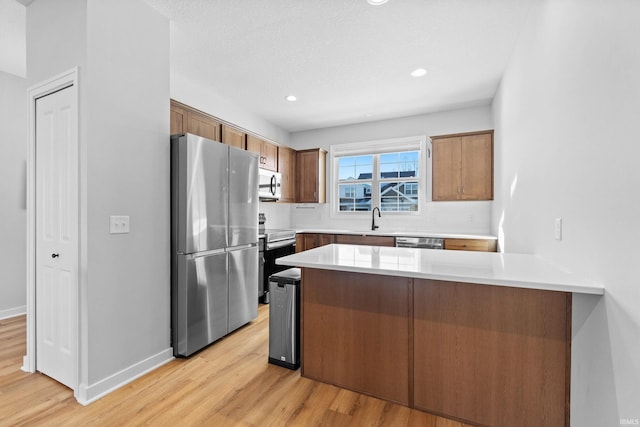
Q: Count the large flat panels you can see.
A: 2